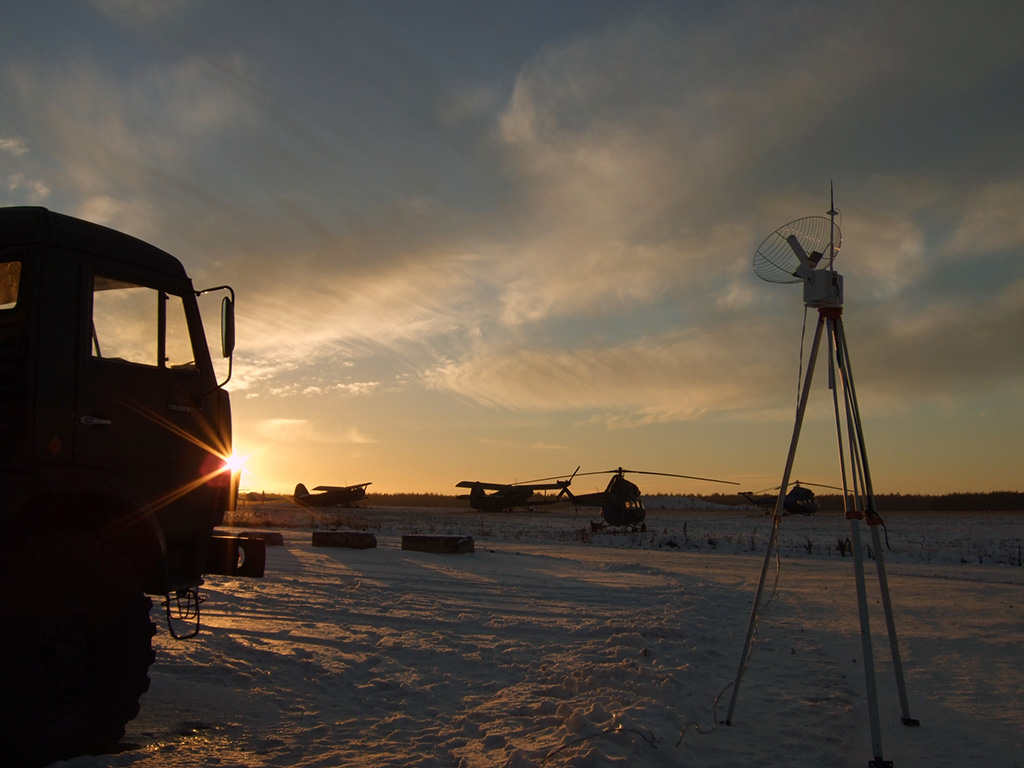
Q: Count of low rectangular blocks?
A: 3